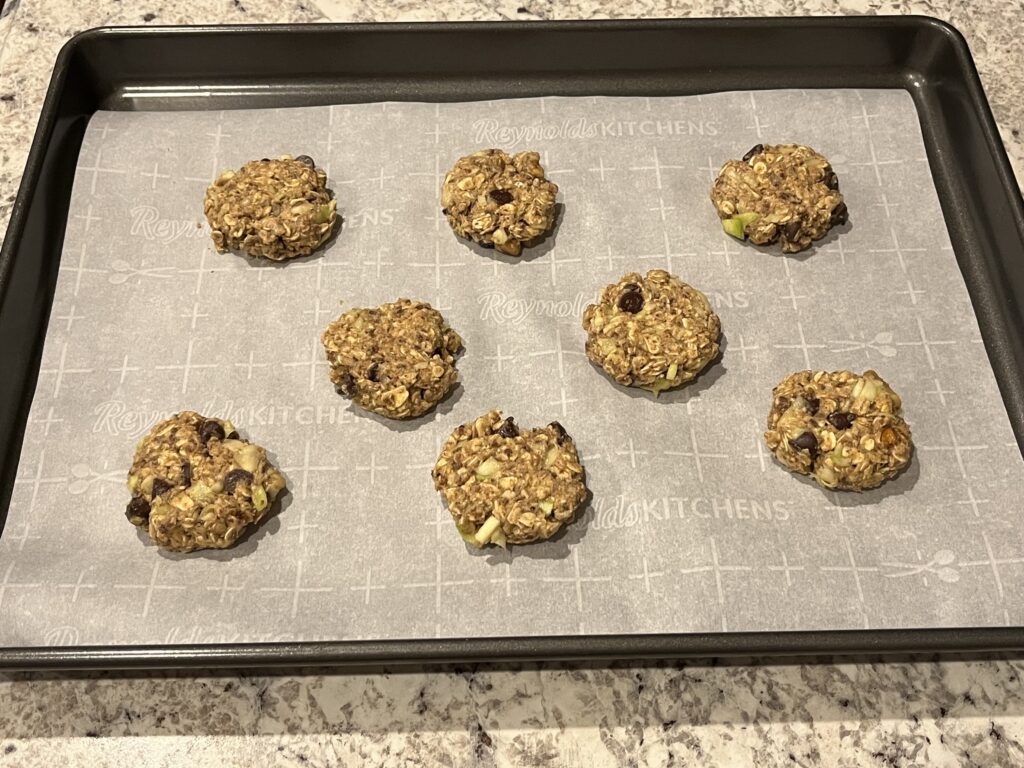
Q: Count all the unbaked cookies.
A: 8